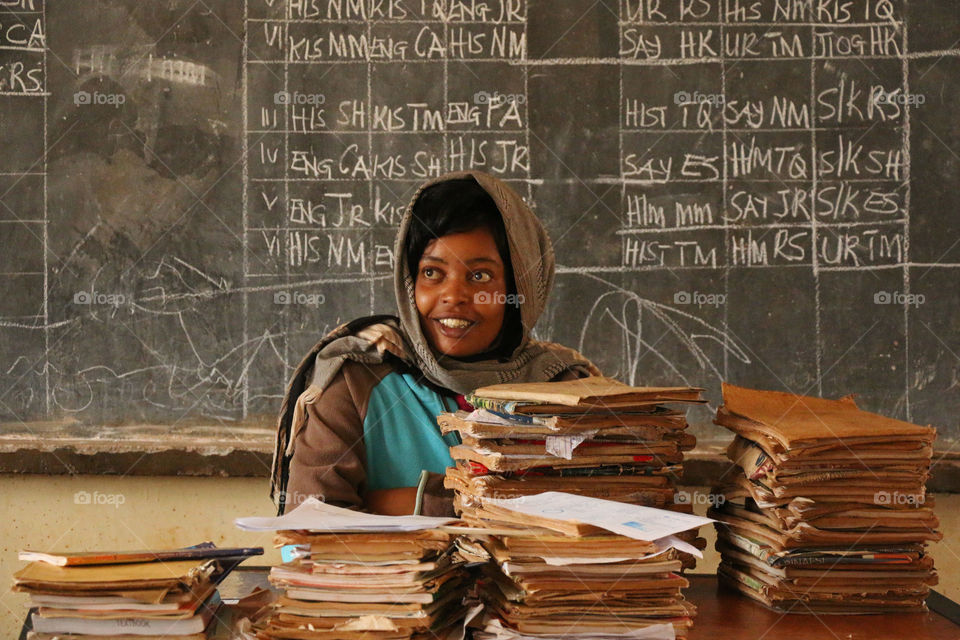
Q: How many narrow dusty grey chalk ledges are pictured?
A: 1